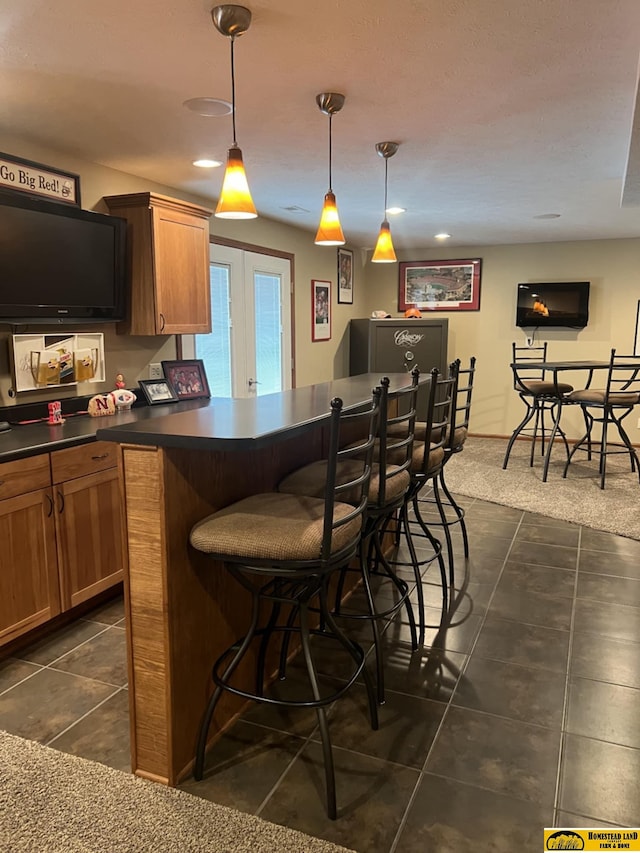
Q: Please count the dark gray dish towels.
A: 0